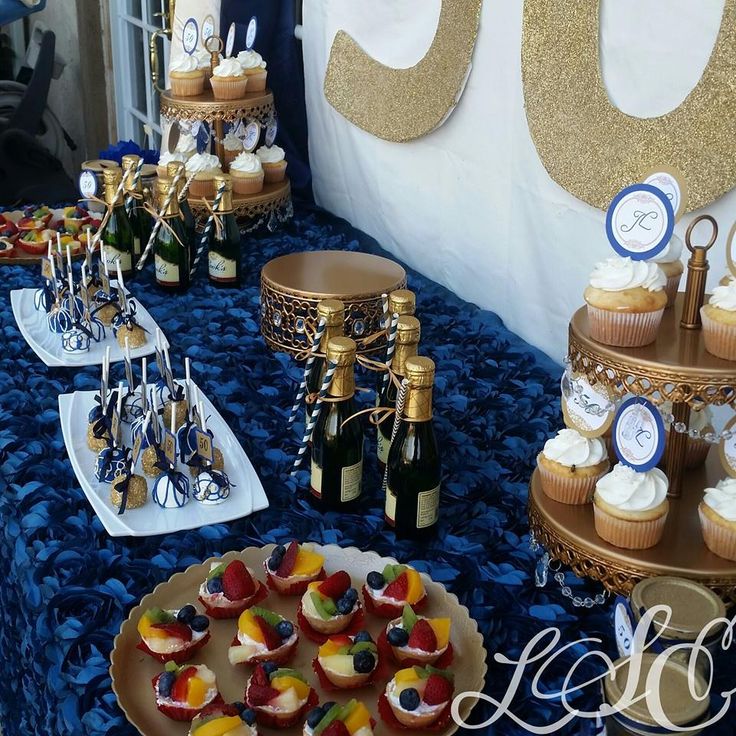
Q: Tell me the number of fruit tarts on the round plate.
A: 13